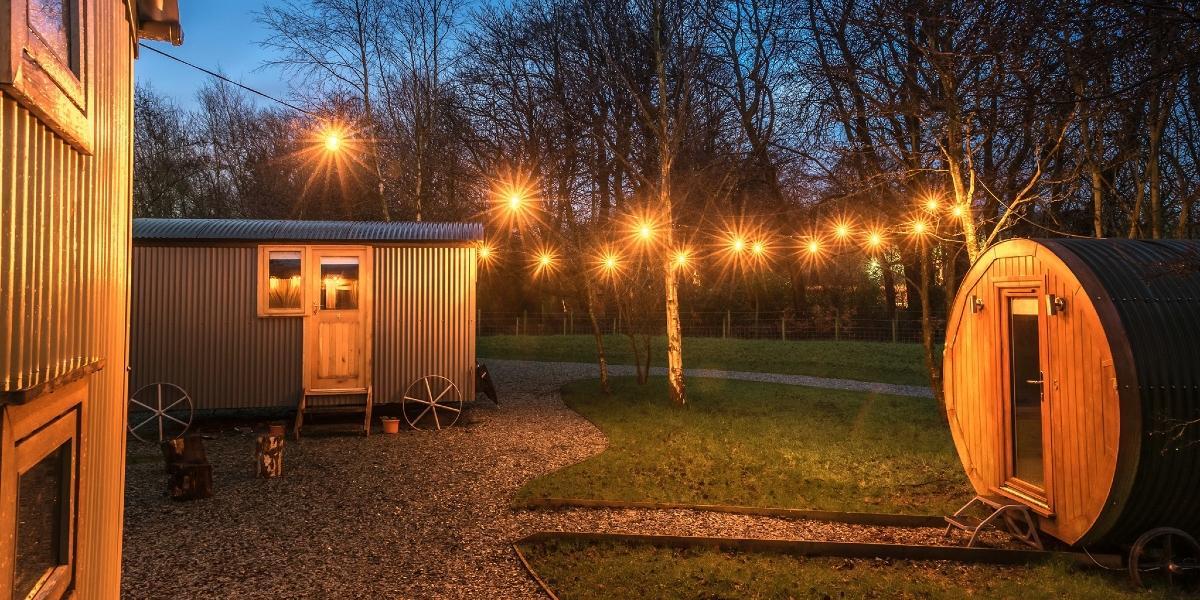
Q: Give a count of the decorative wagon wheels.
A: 3